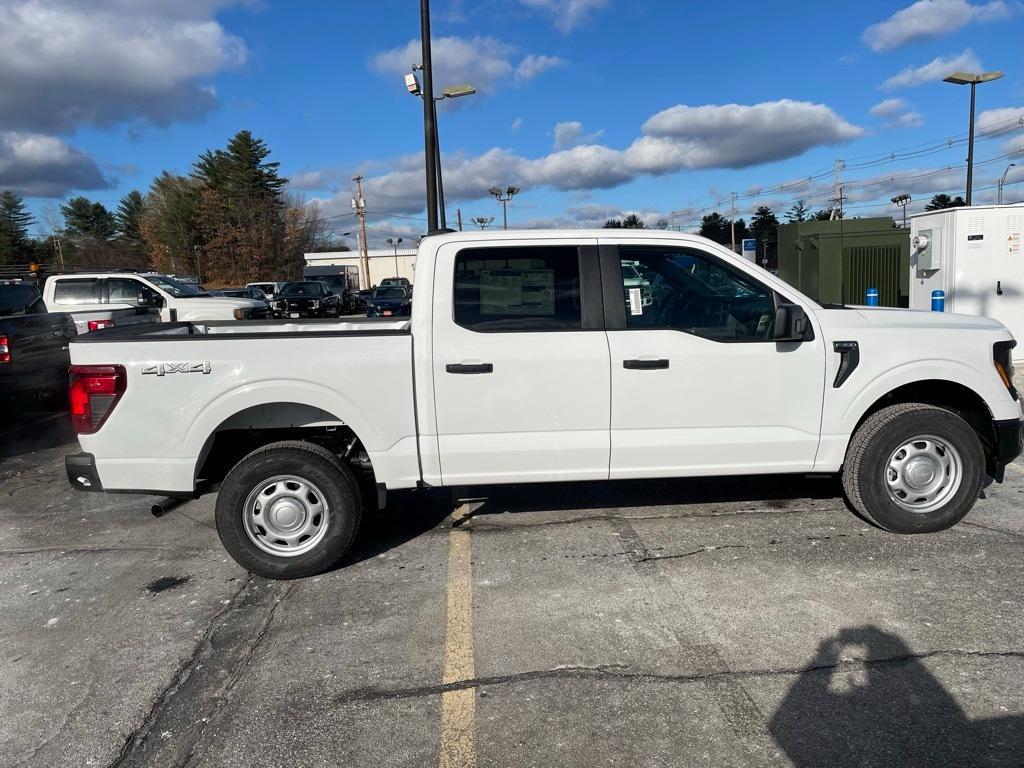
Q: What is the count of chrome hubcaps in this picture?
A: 2